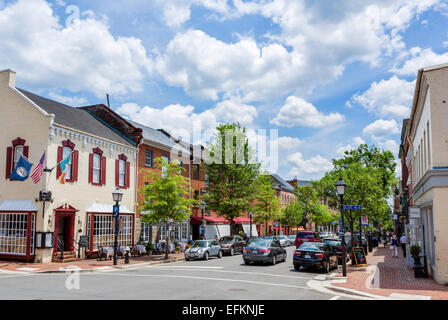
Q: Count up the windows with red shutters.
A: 4